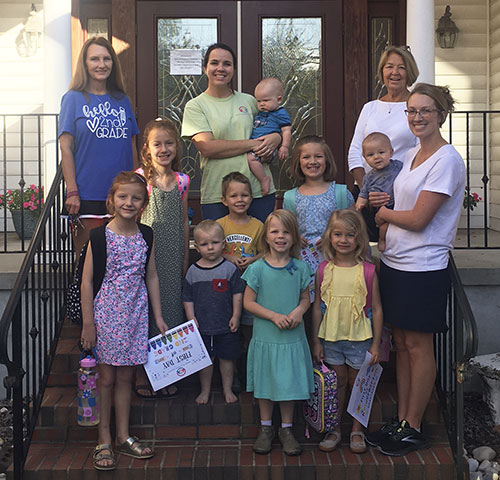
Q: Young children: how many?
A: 9